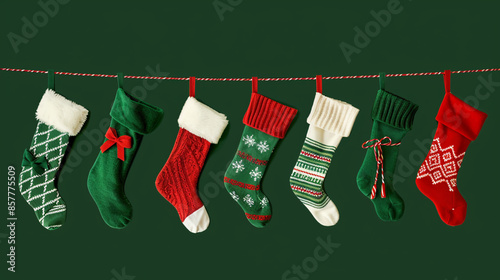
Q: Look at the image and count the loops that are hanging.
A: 7